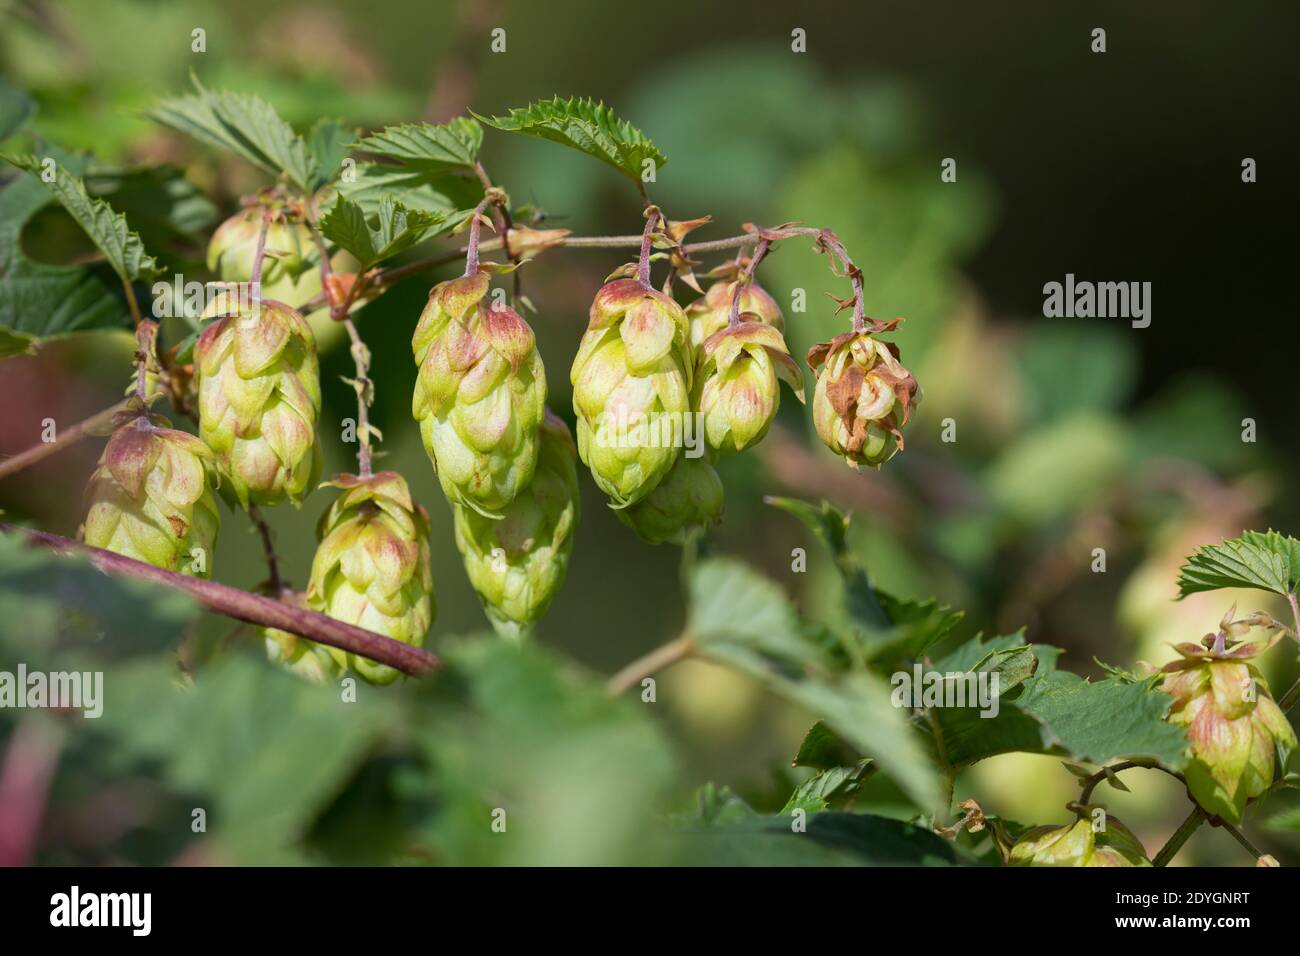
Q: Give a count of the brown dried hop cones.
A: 1